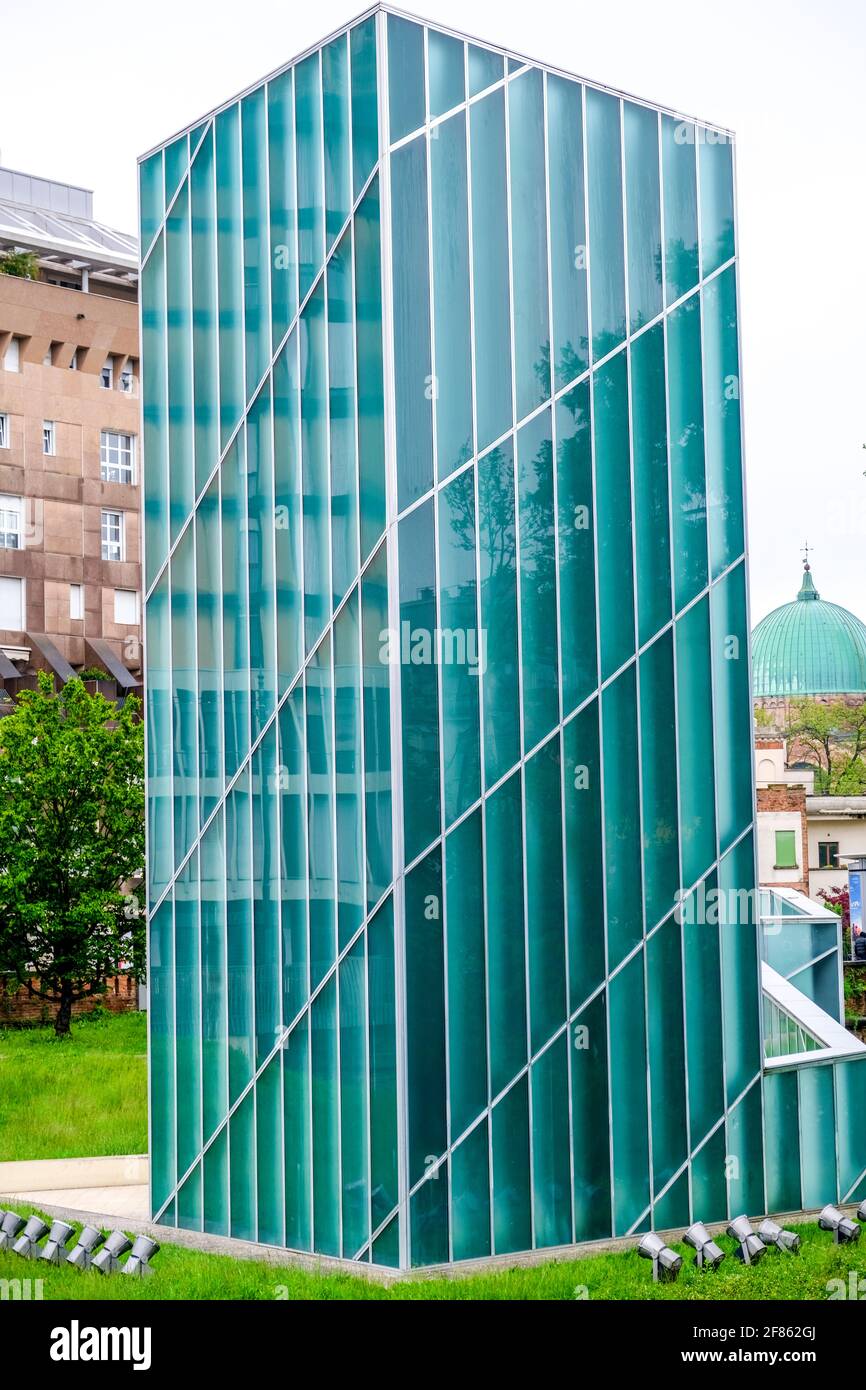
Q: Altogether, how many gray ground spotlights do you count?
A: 13